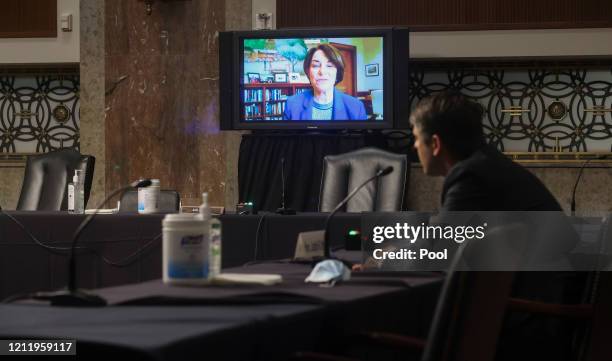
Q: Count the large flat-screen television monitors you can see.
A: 1